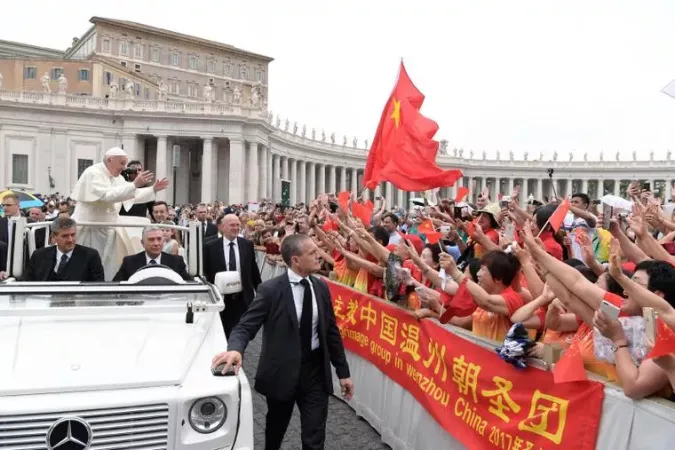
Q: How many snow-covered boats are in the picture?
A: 0